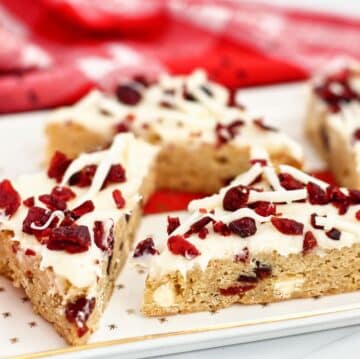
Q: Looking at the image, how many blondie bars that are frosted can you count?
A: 4